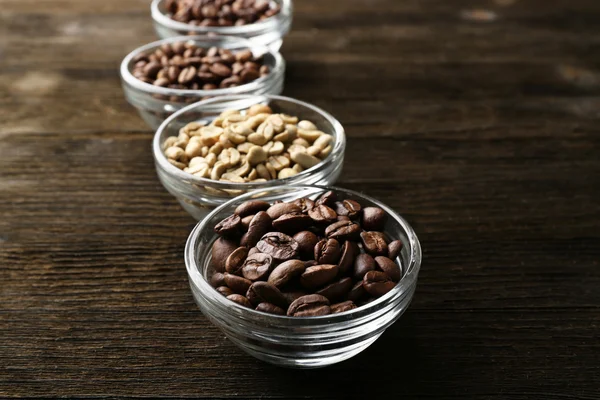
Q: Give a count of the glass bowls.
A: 4